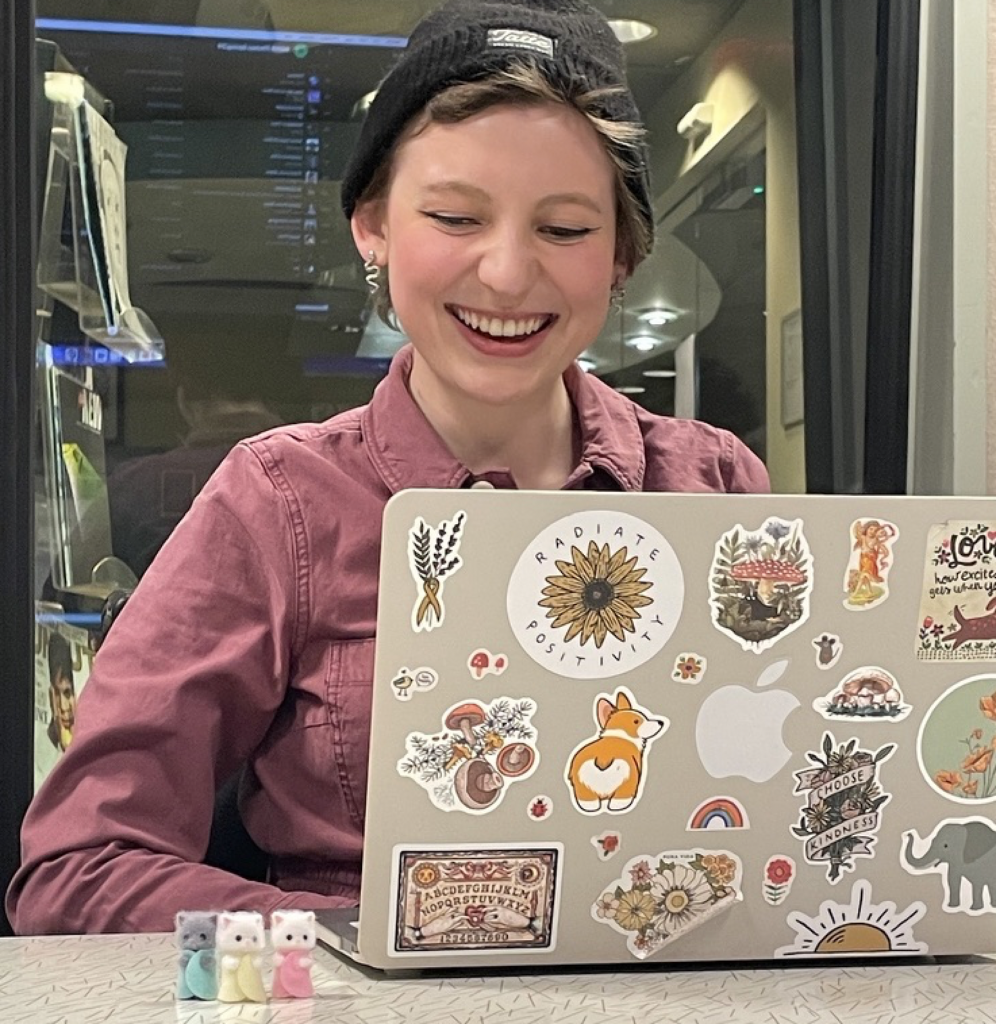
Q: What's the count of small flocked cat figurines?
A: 3